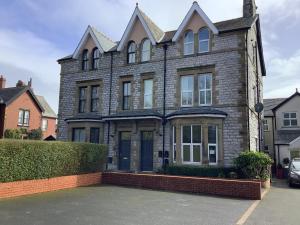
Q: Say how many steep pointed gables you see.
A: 3